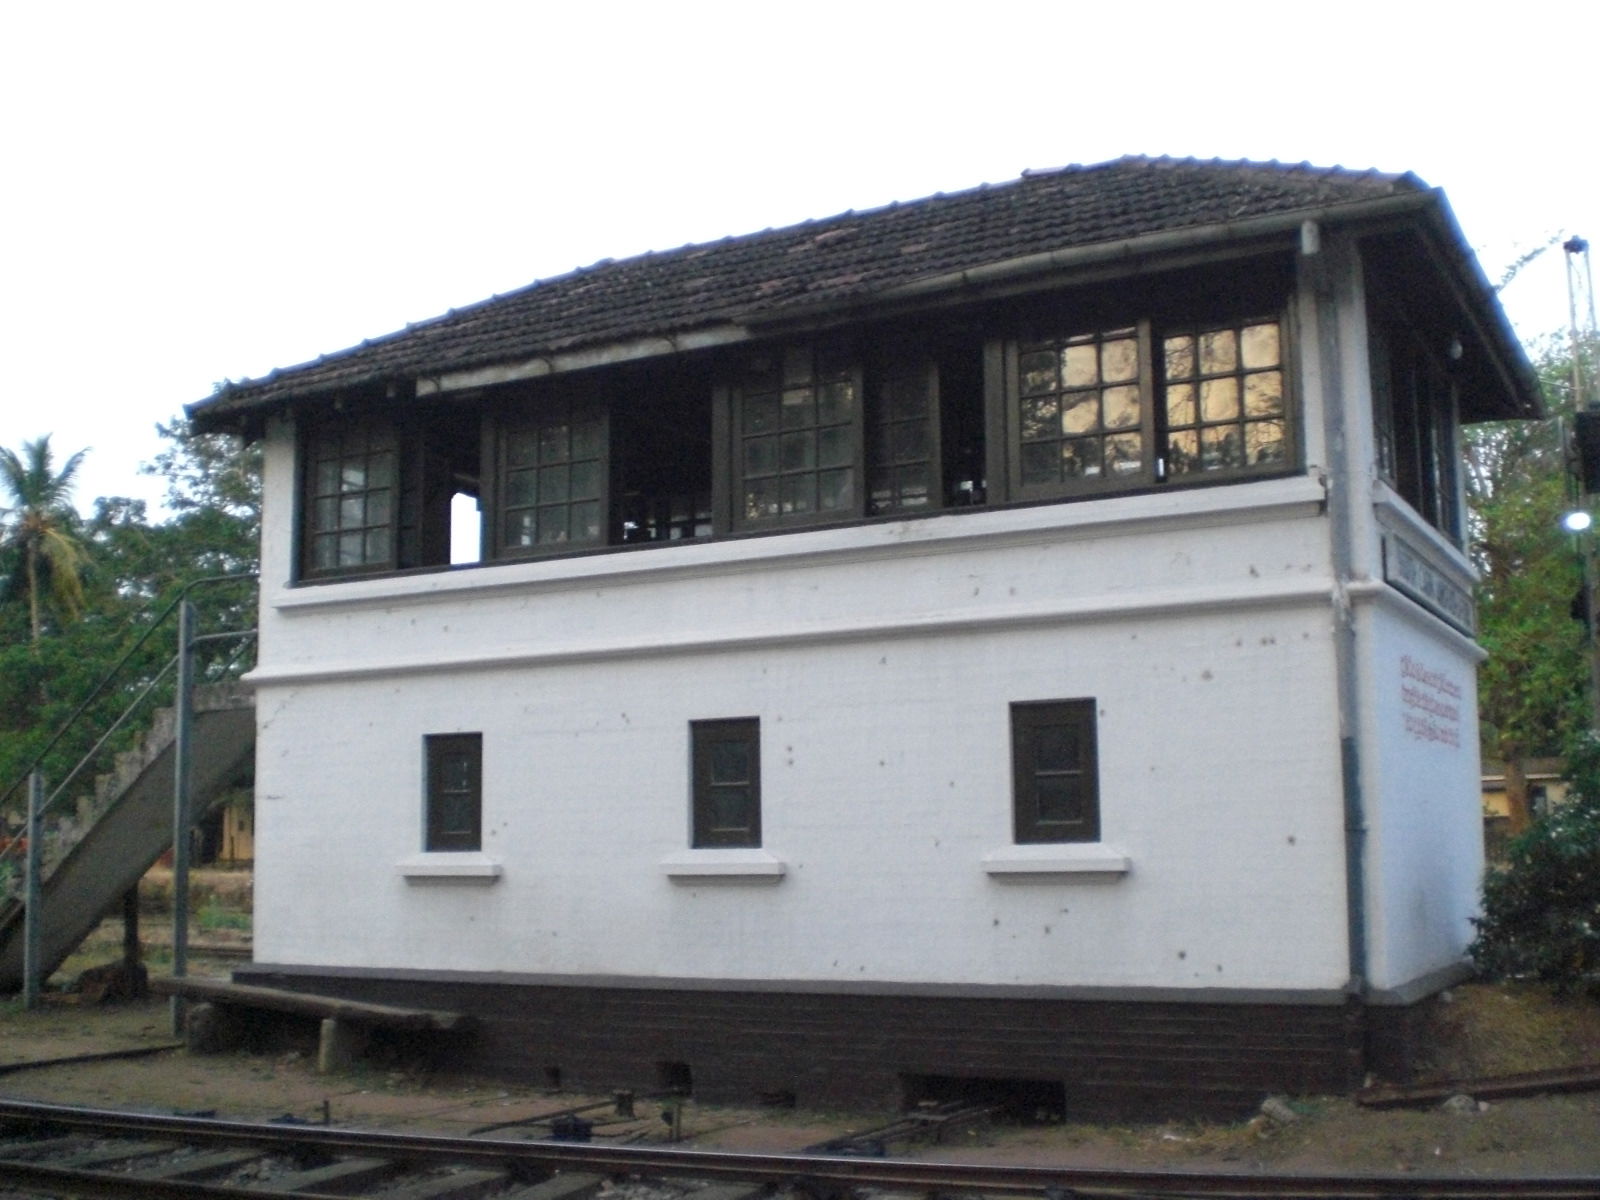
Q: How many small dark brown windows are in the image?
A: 3